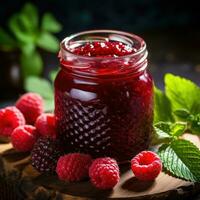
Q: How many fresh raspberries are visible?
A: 7